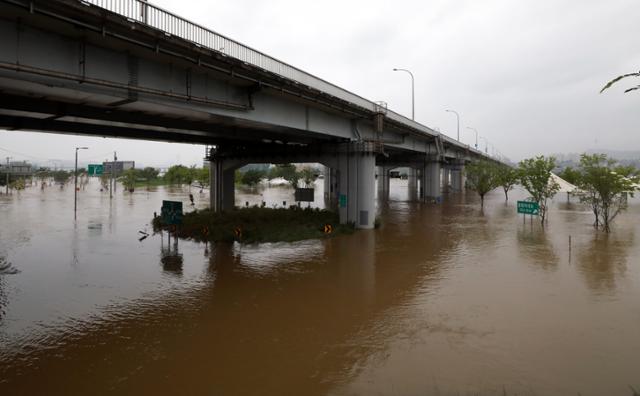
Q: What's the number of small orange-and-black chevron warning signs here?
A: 3